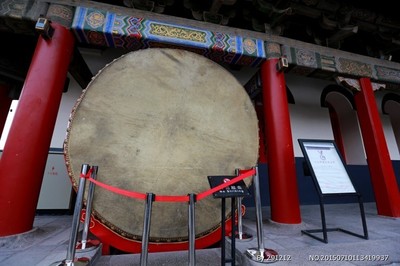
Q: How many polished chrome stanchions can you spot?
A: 6